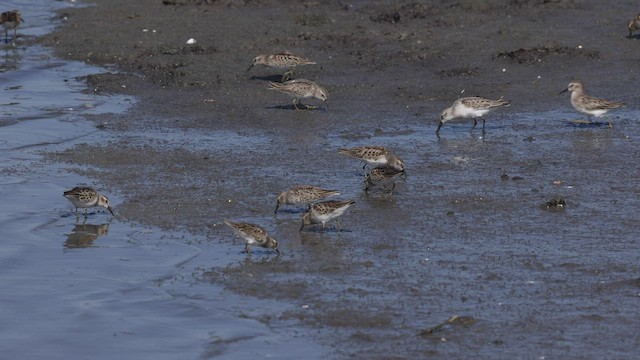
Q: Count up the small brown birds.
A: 12